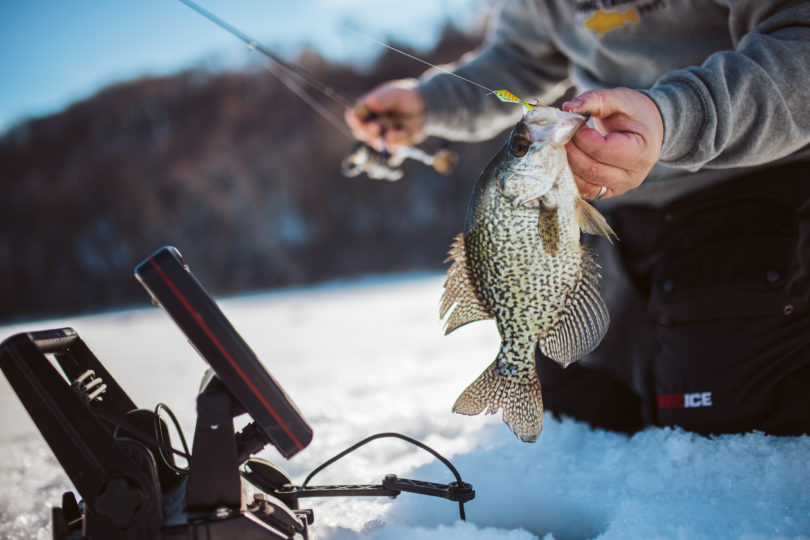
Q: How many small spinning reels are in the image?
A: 1